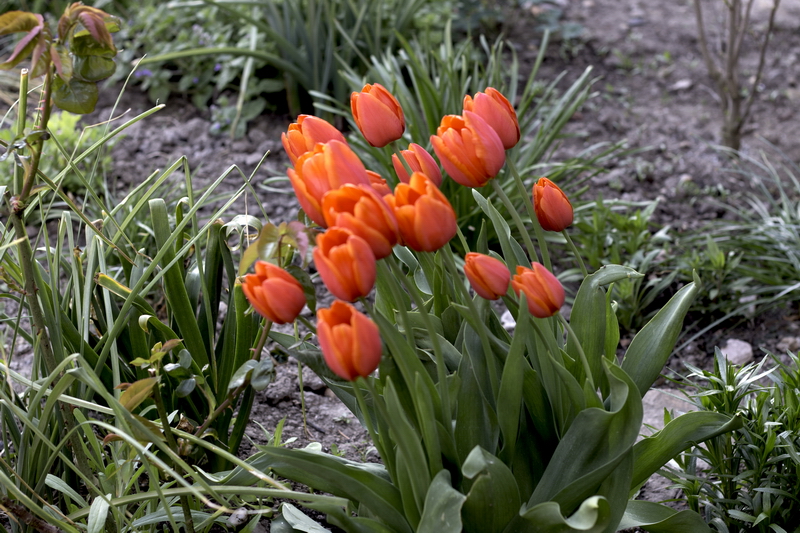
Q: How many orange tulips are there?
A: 15